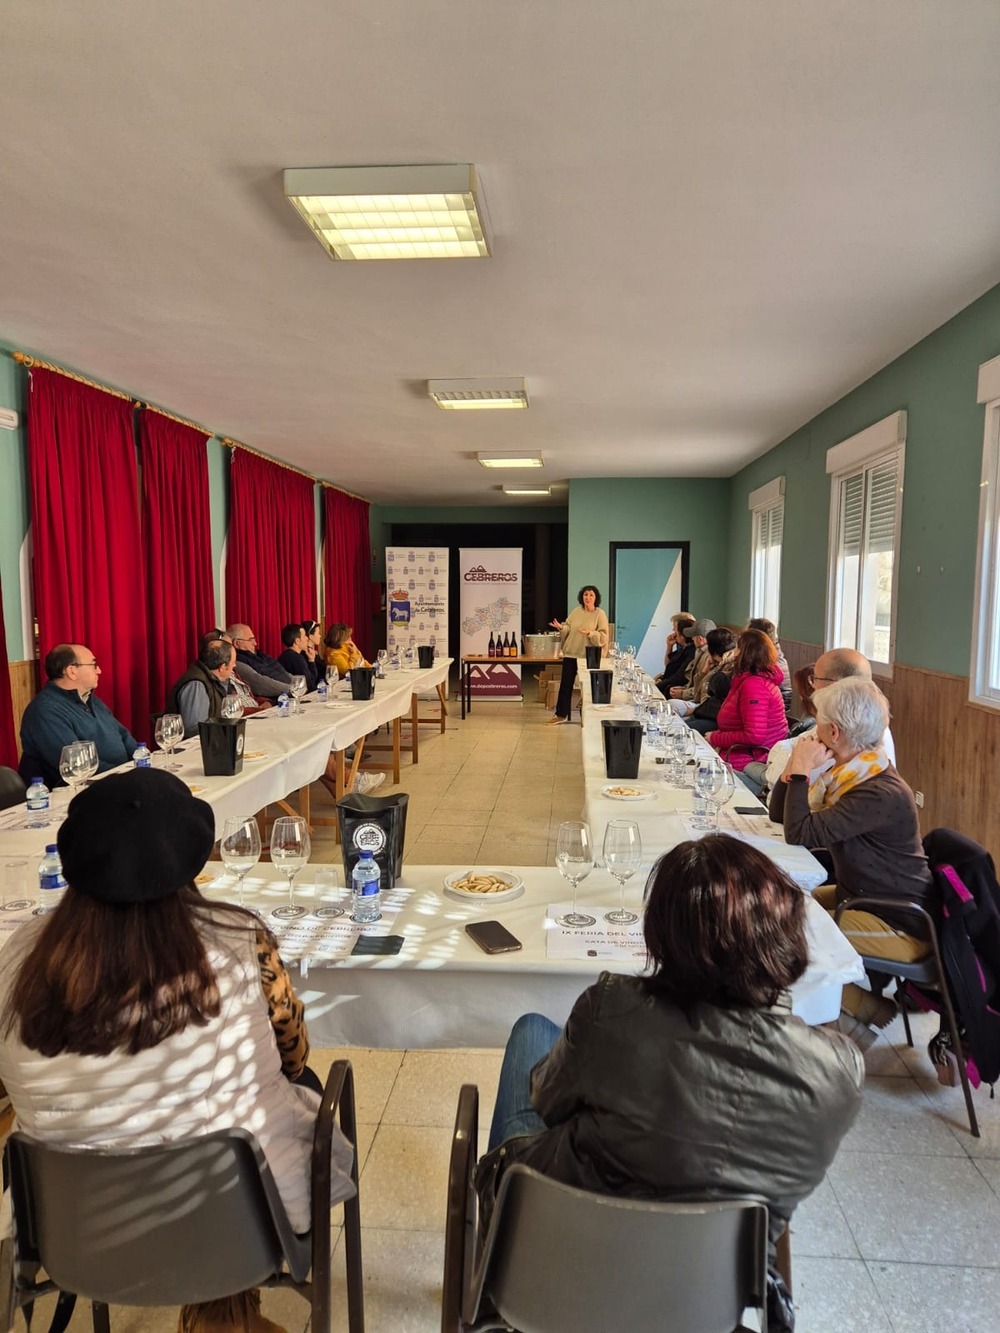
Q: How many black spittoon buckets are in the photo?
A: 7